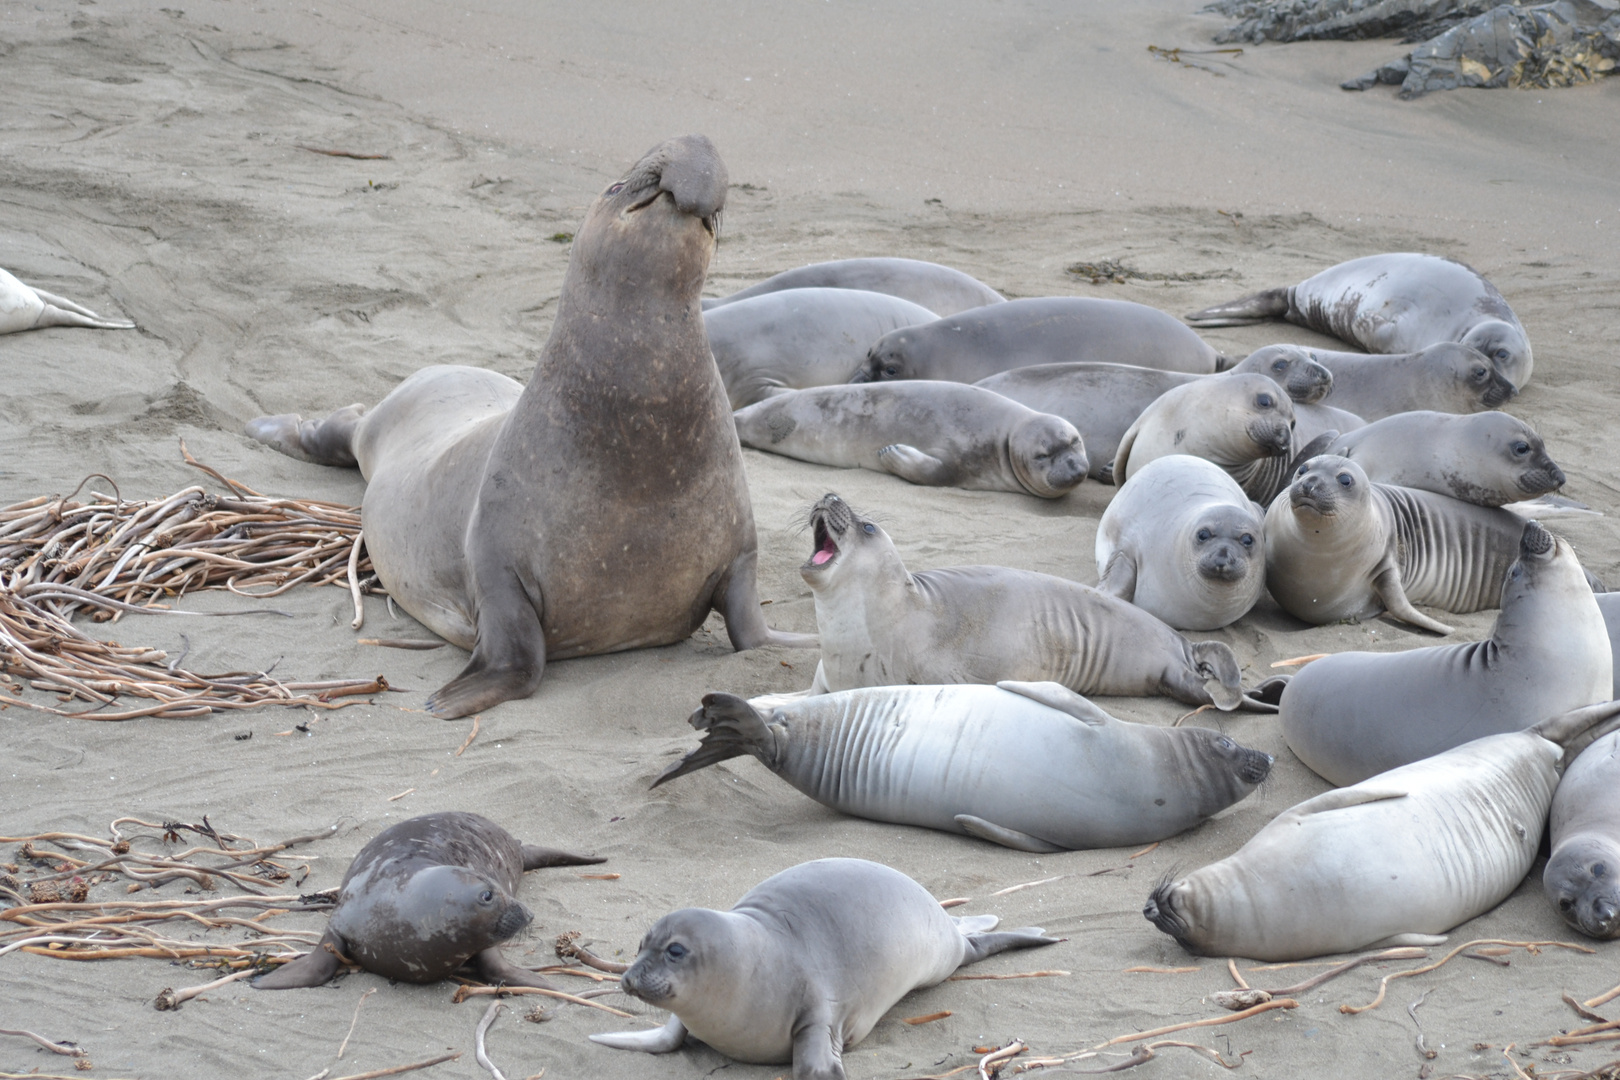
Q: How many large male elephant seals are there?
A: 1